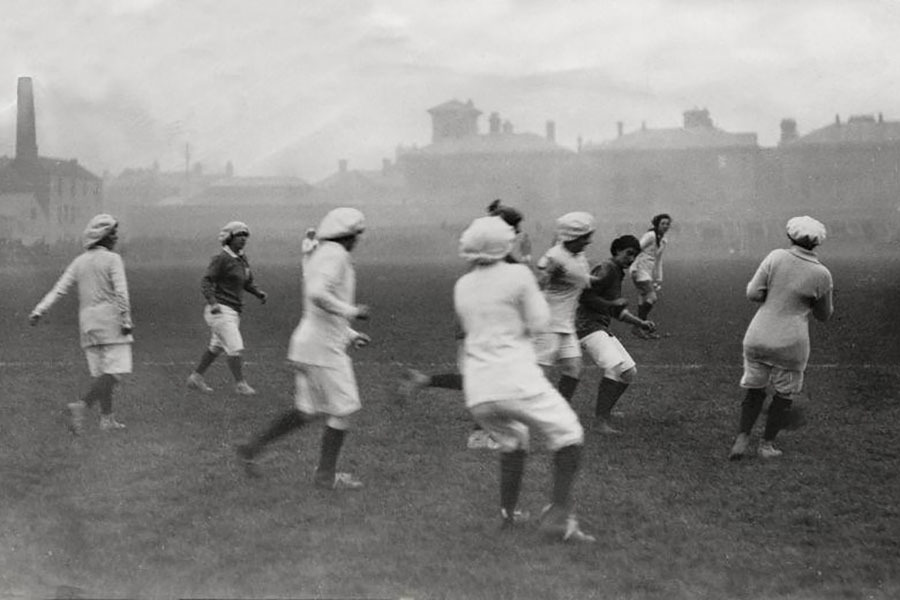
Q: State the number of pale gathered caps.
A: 6